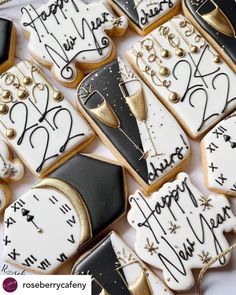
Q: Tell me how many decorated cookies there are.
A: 12